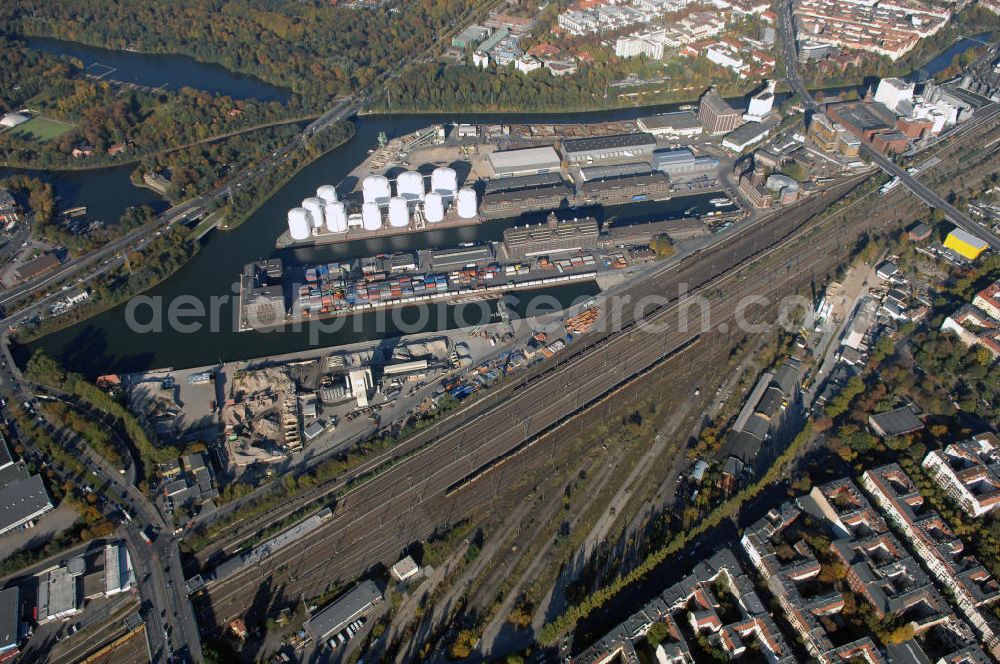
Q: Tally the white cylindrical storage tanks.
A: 11